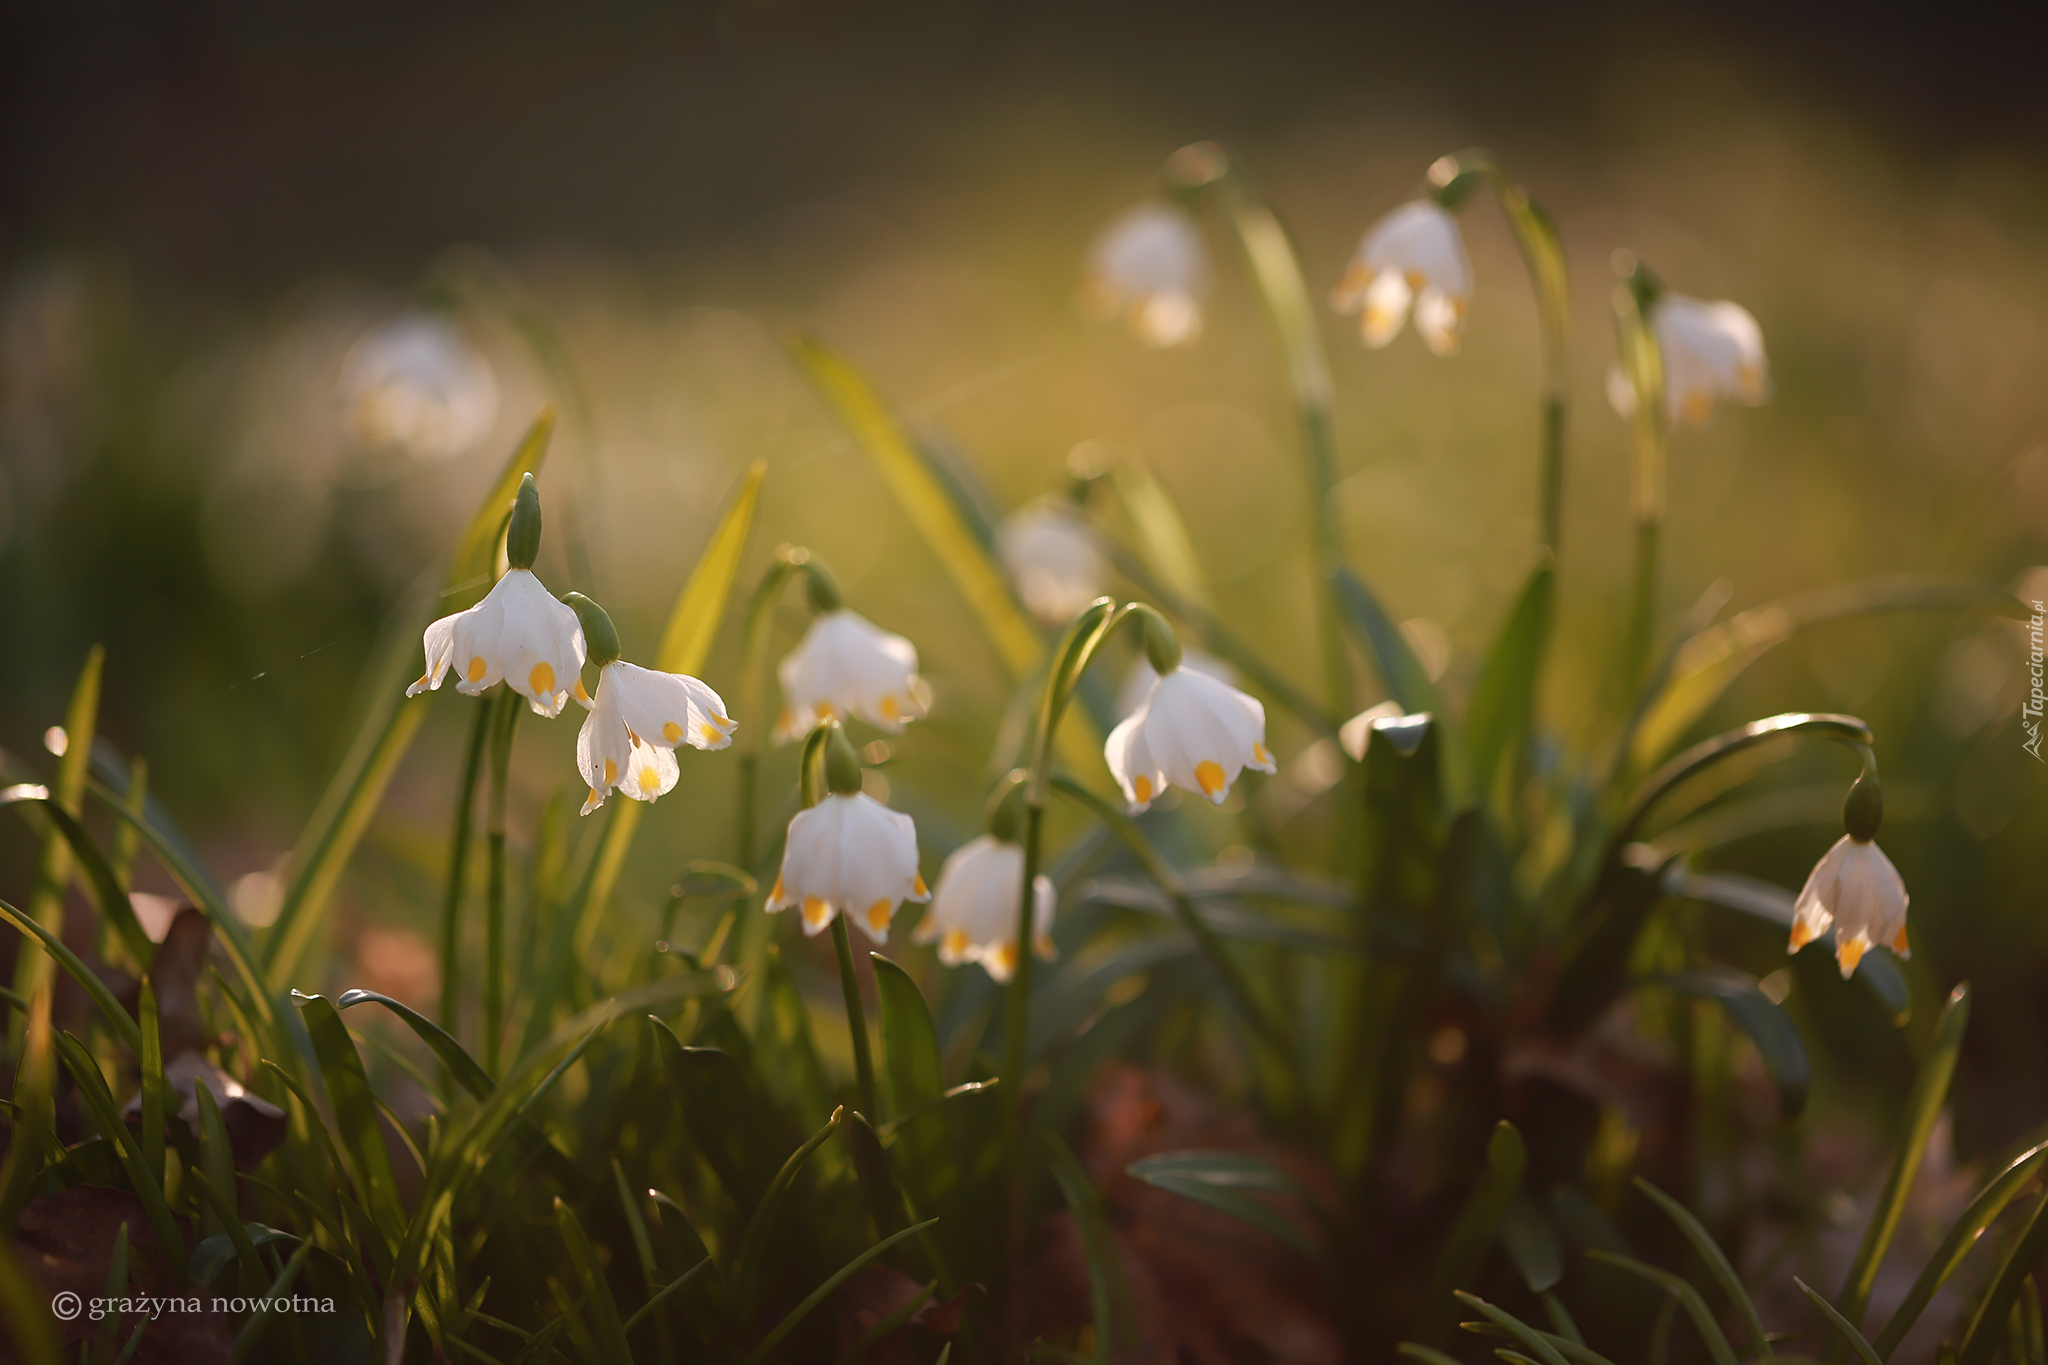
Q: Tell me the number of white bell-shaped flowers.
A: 12